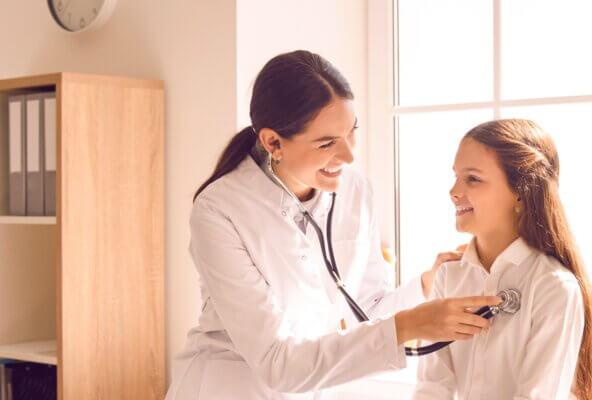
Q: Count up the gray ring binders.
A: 3